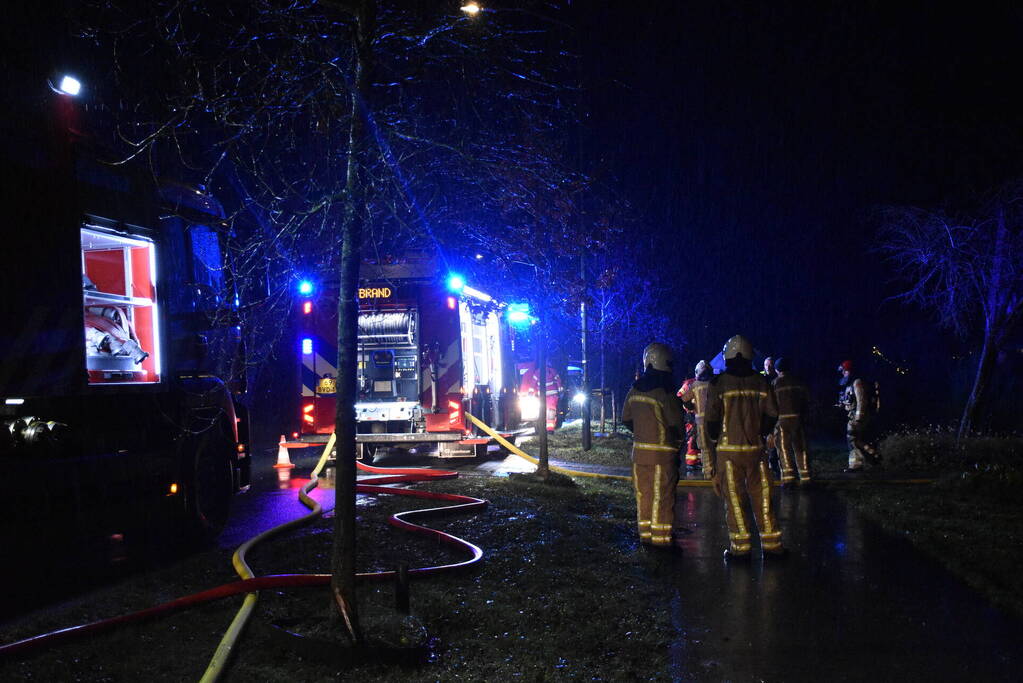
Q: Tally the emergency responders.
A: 8